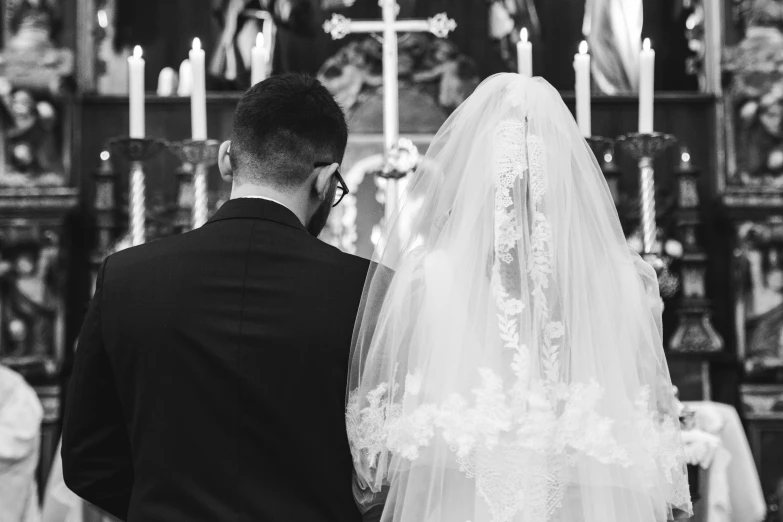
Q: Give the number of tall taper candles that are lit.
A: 6